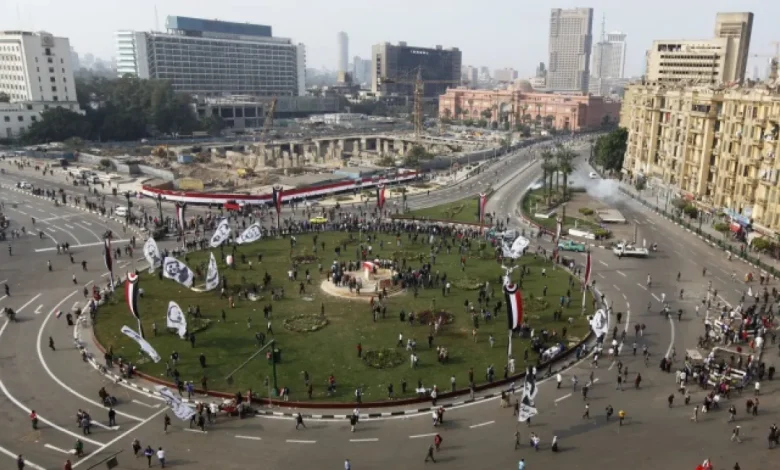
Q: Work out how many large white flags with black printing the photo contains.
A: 11